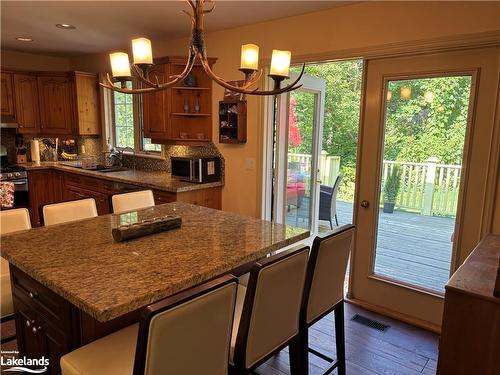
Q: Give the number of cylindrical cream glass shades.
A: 4